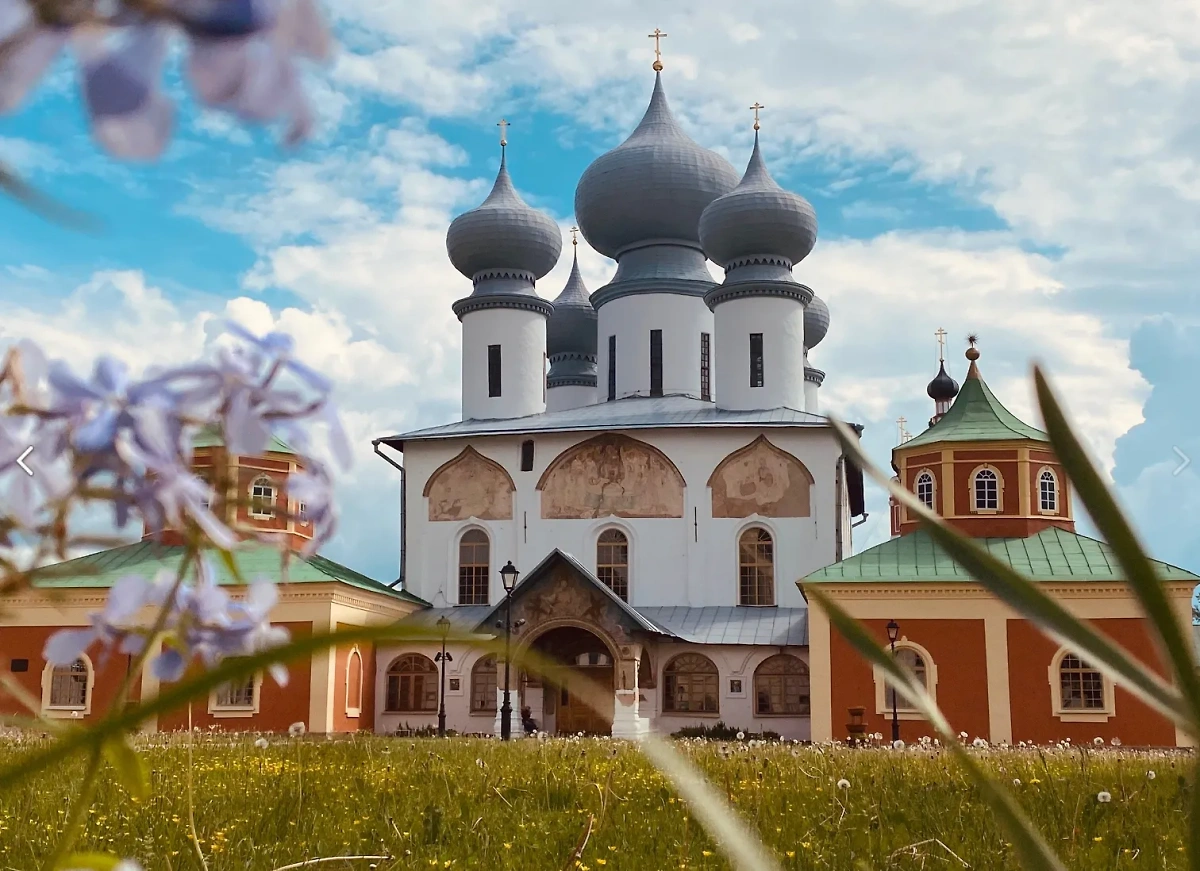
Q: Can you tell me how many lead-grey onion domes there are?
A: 5